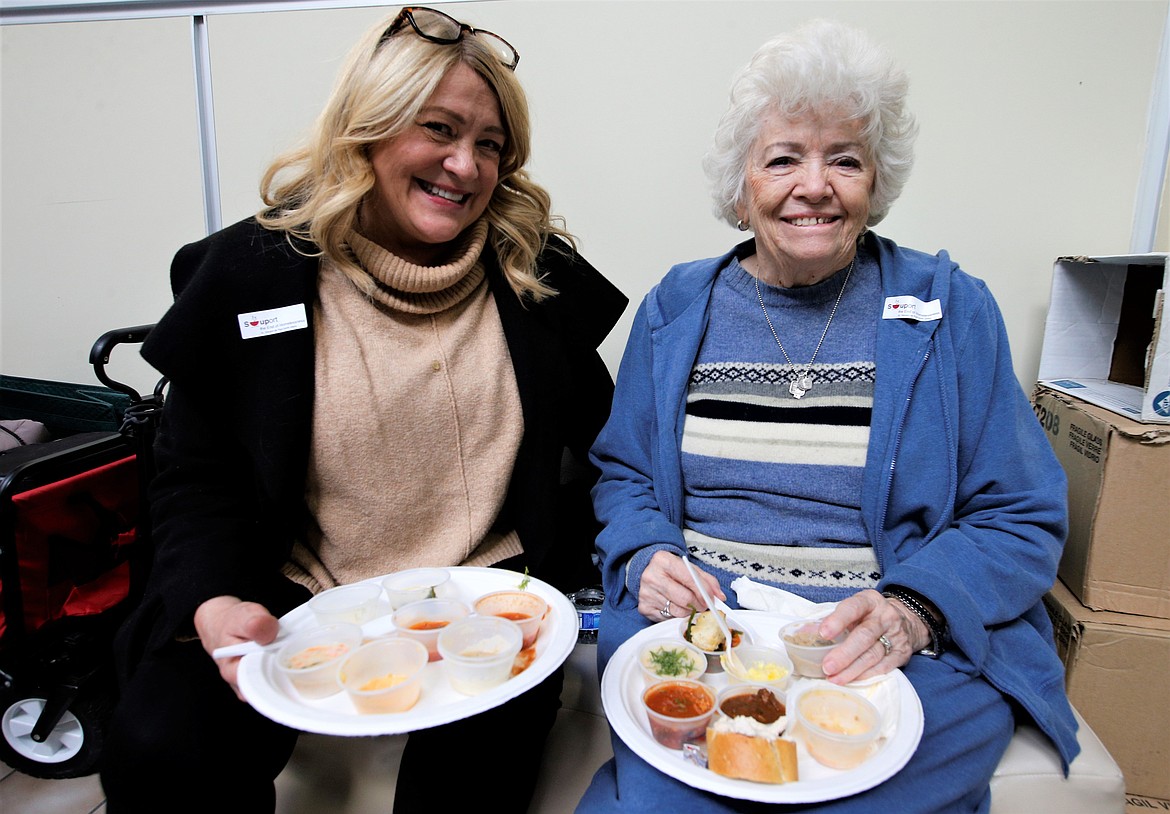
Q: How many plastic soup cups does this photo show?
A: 14